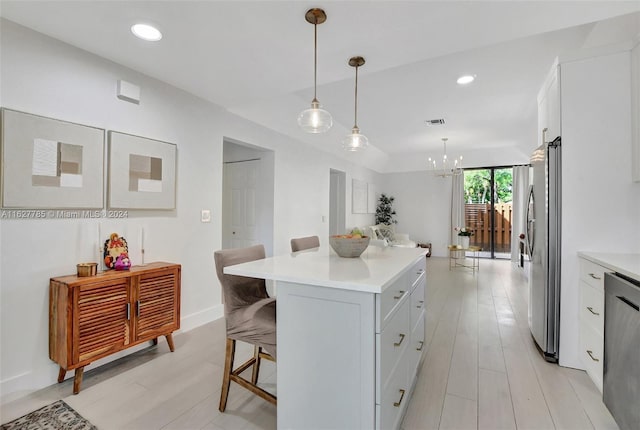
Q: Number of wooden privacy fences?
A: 1